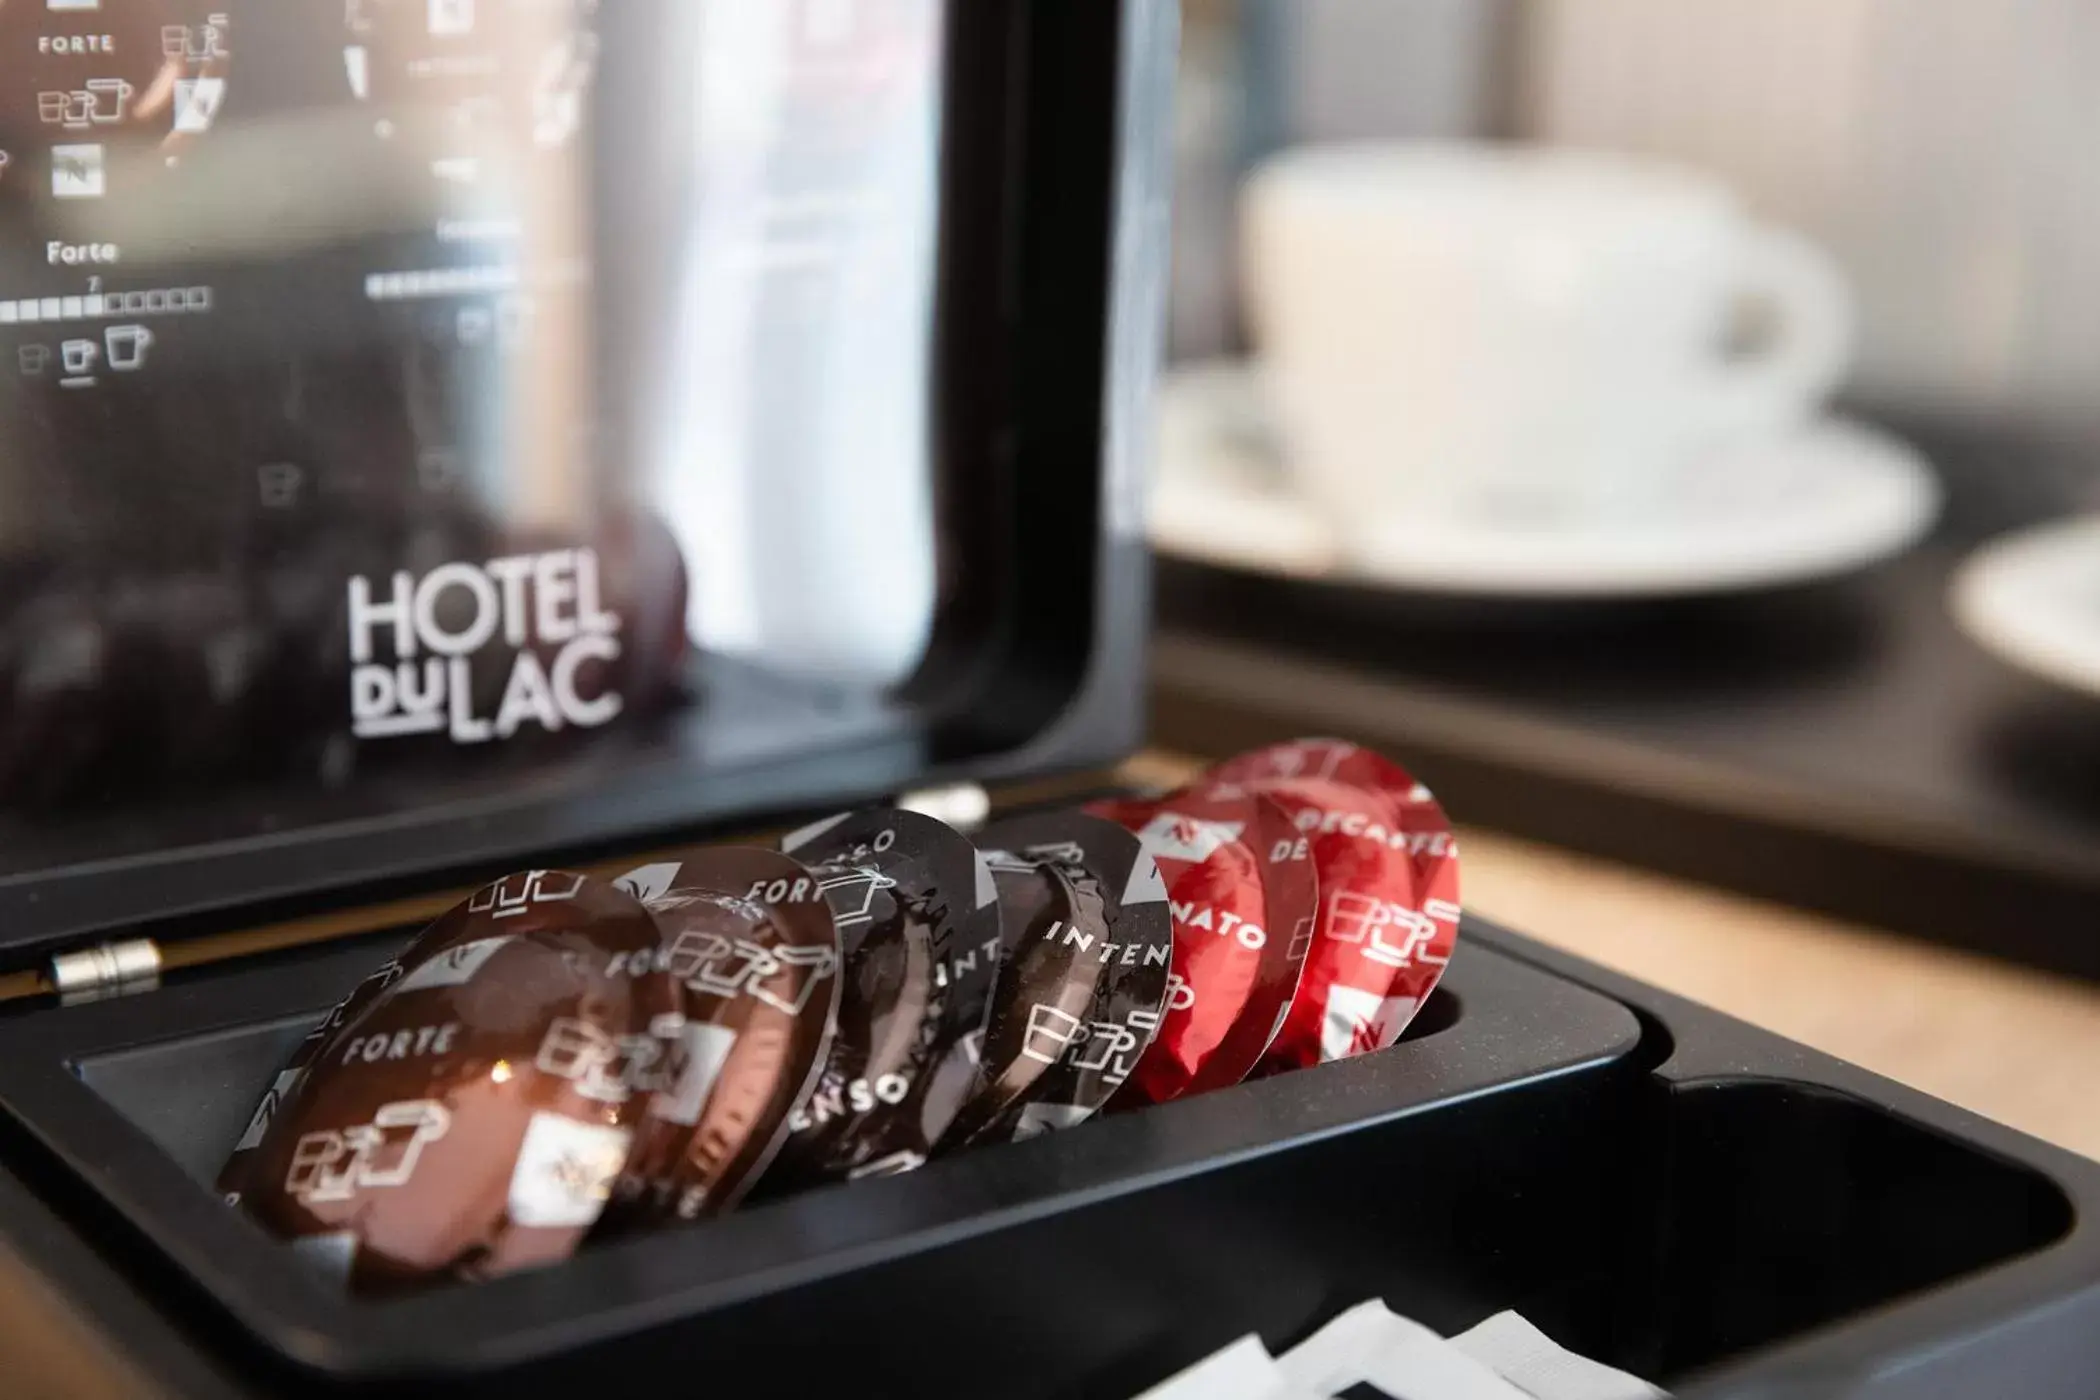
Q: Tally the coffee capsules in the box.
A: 6